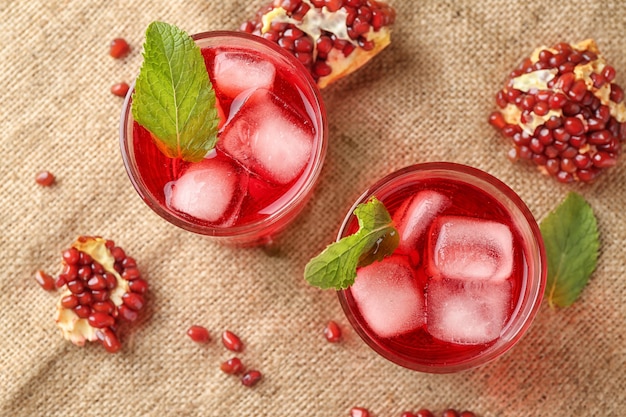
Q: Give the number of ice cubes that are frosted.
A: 7